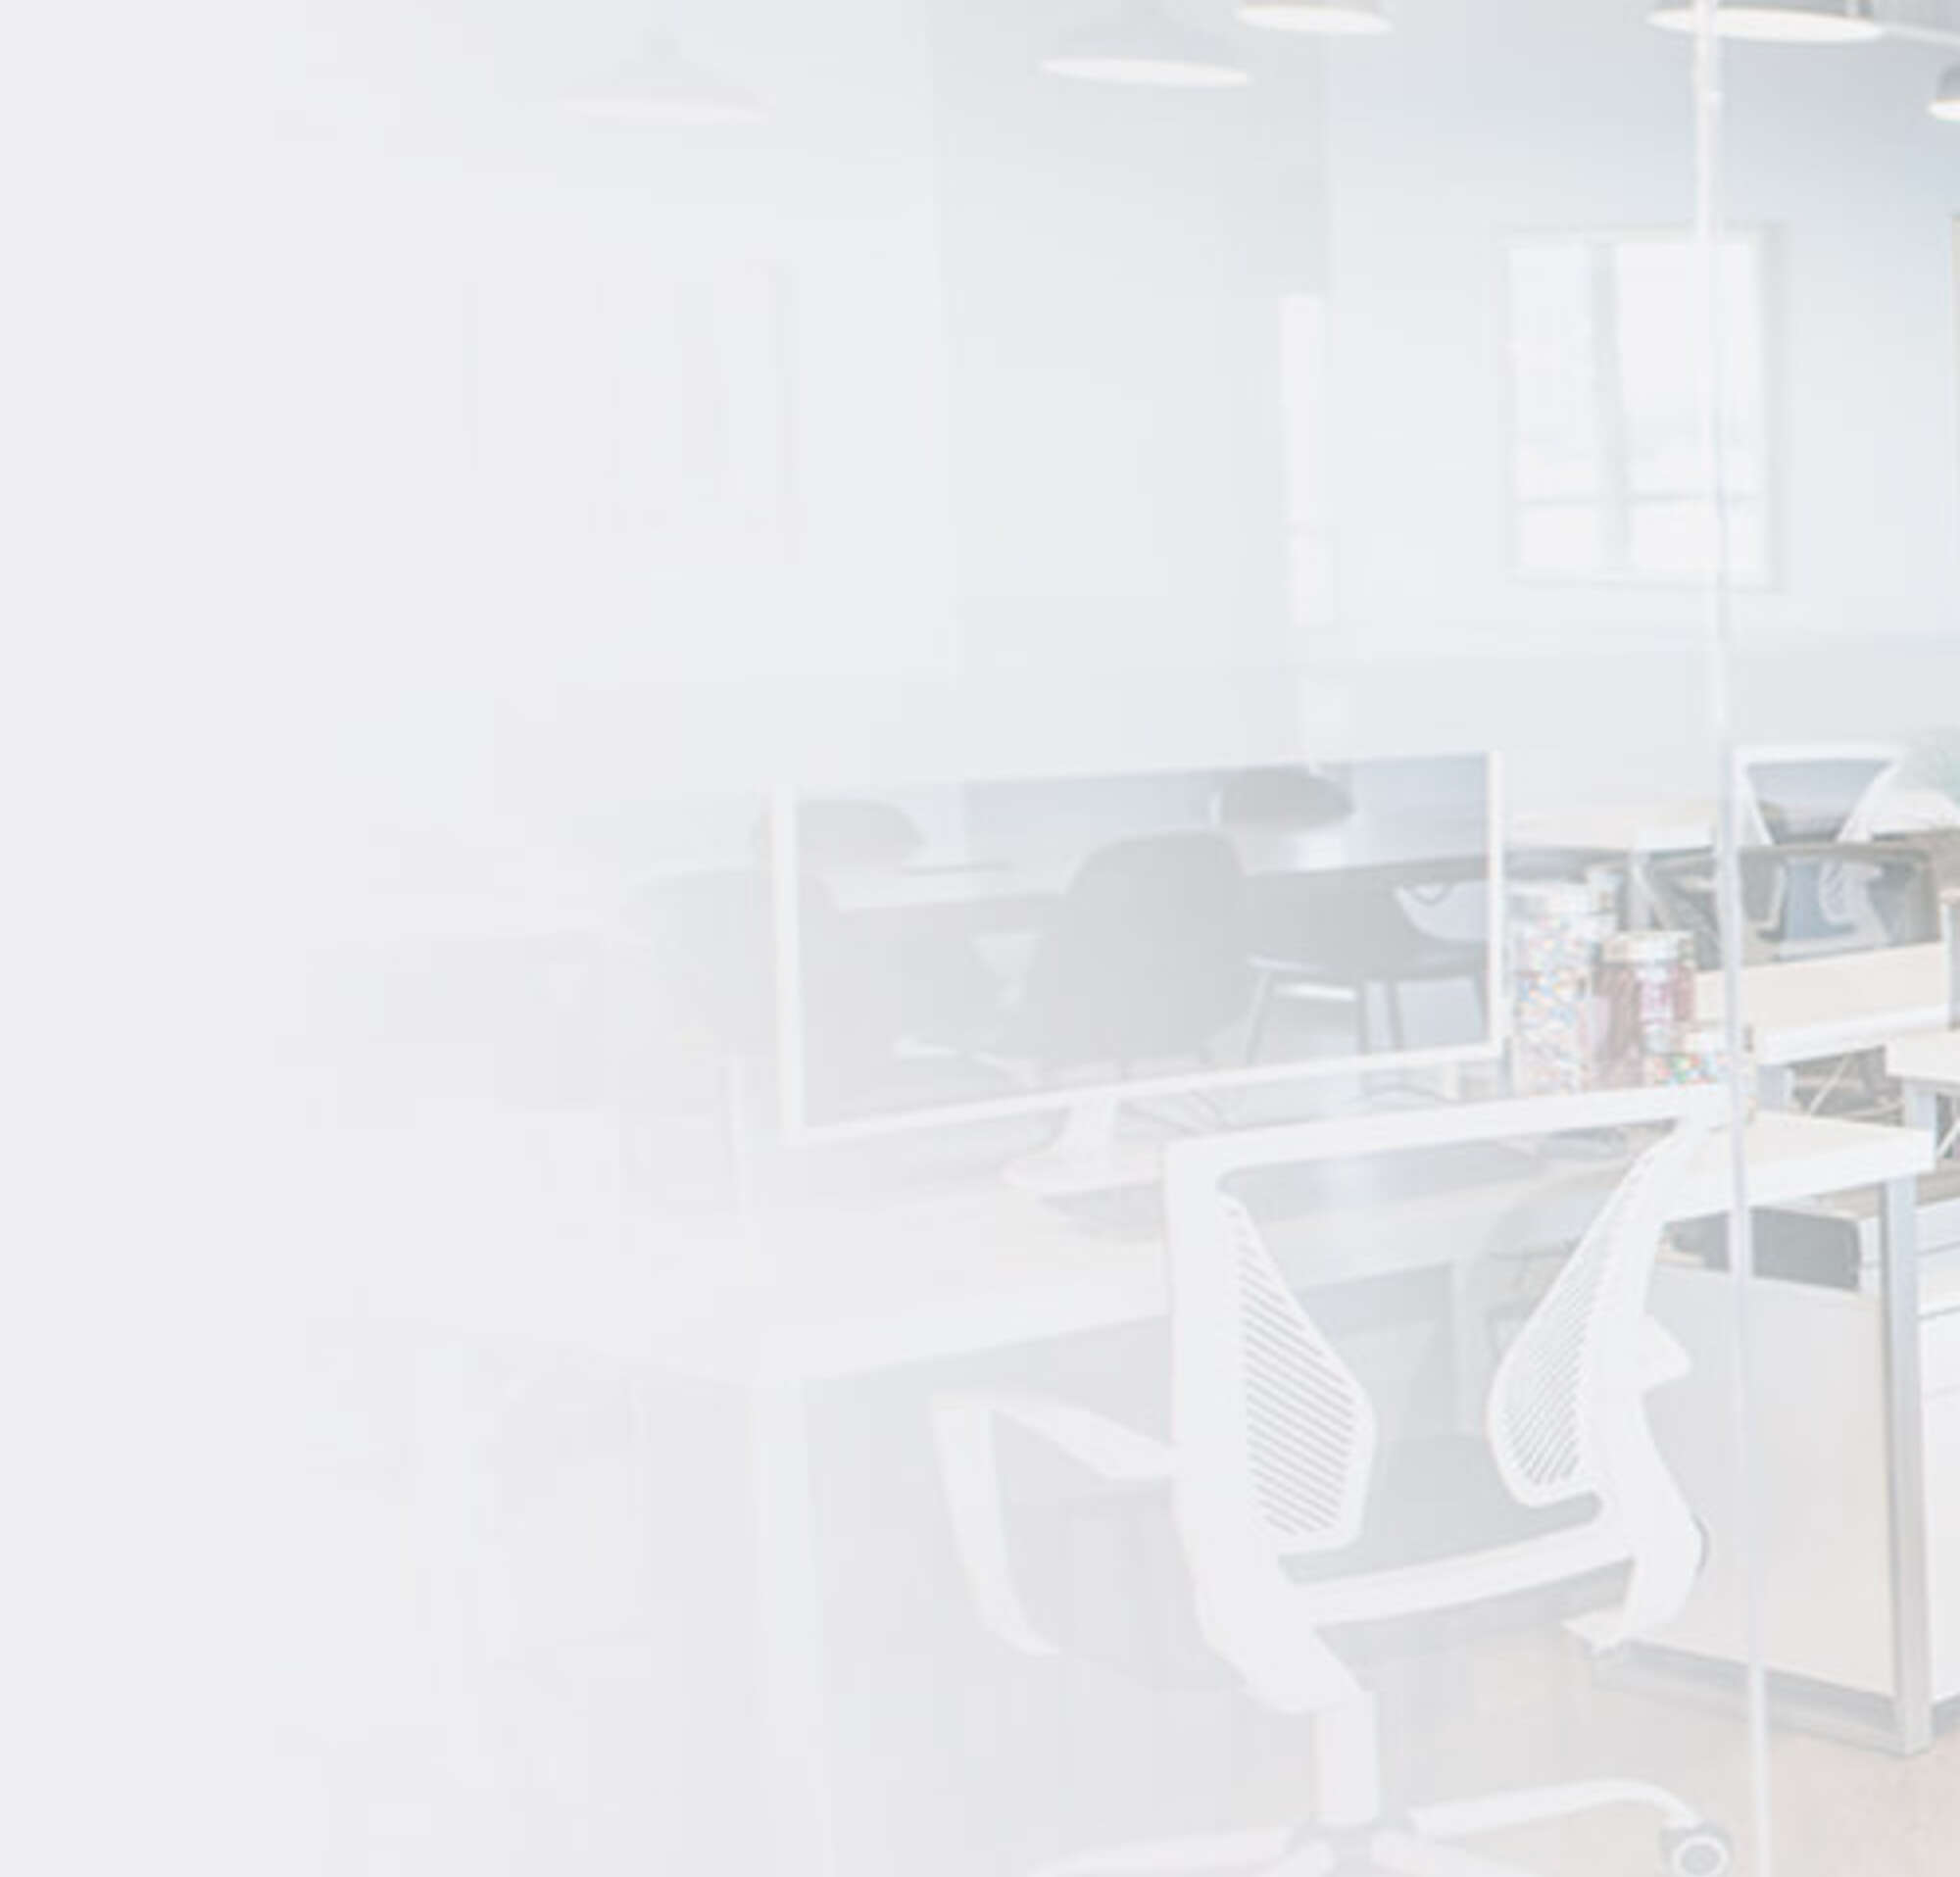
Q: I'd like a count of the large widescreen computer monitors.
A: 1